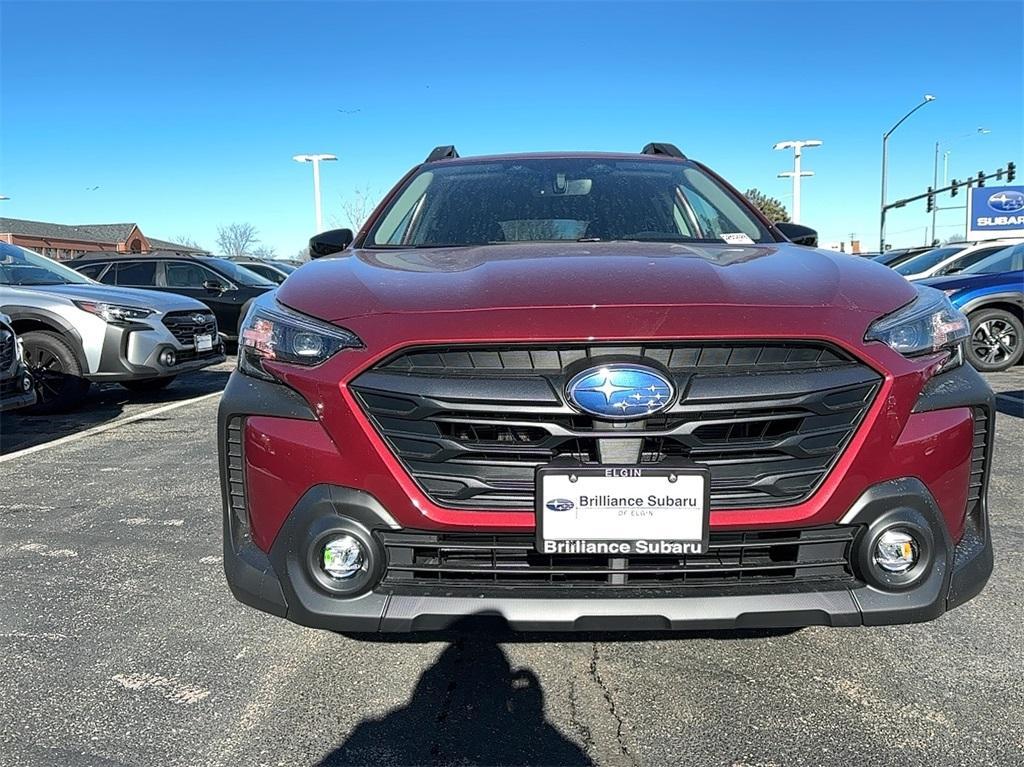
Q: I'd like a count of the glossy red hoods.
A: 1